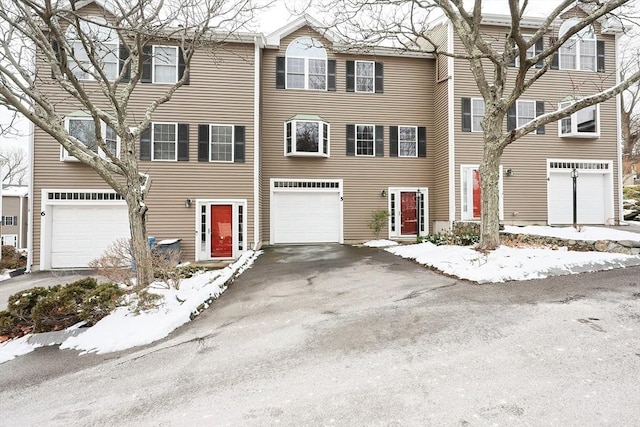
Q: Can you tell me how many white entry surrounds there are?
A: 3